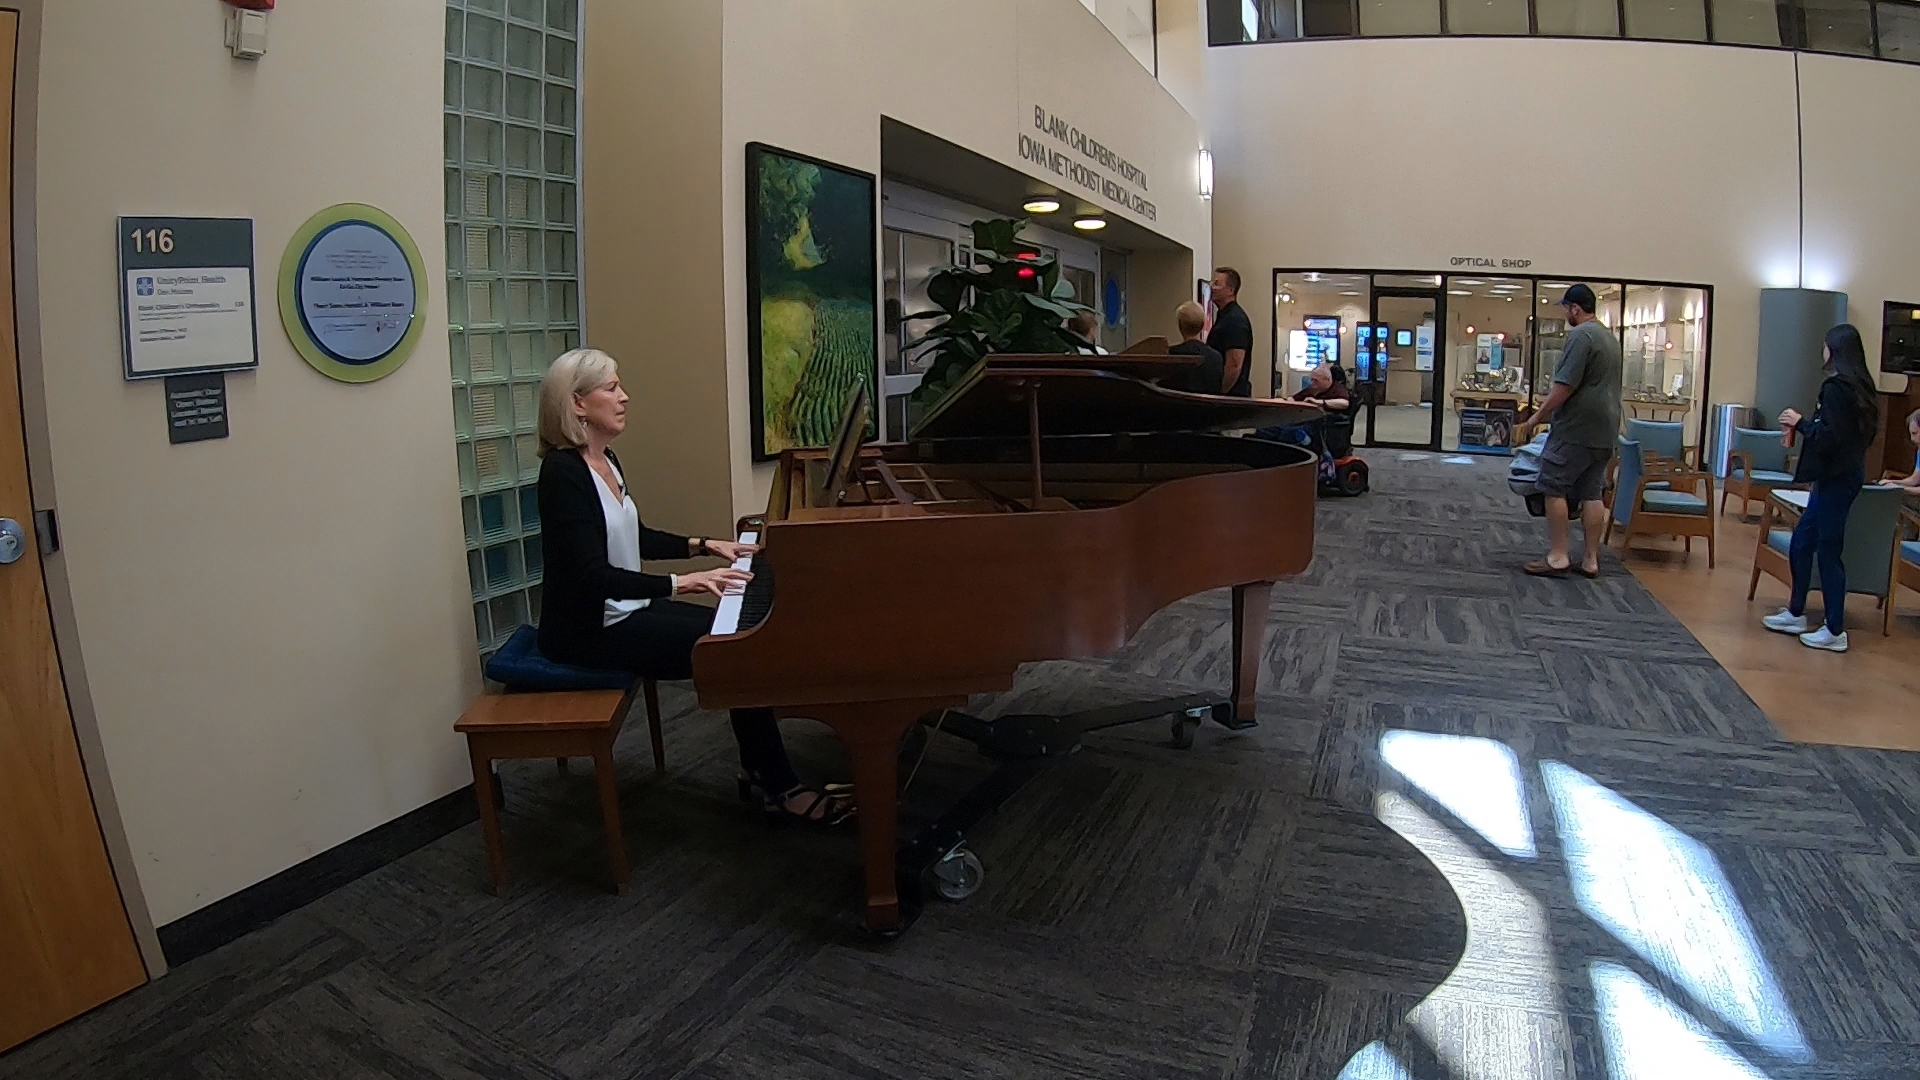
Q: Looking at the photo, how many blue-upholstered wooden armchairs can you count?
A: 5